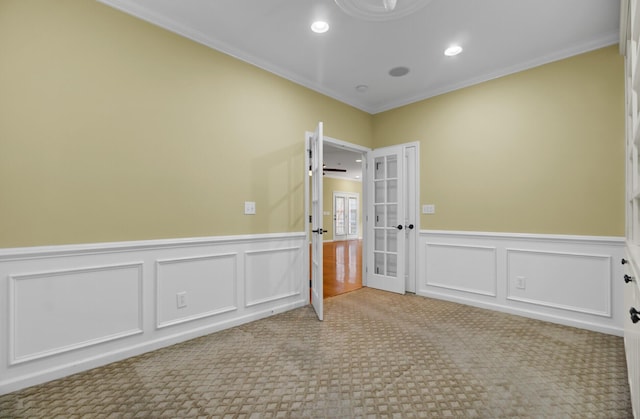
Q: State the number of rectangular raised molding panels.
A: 5